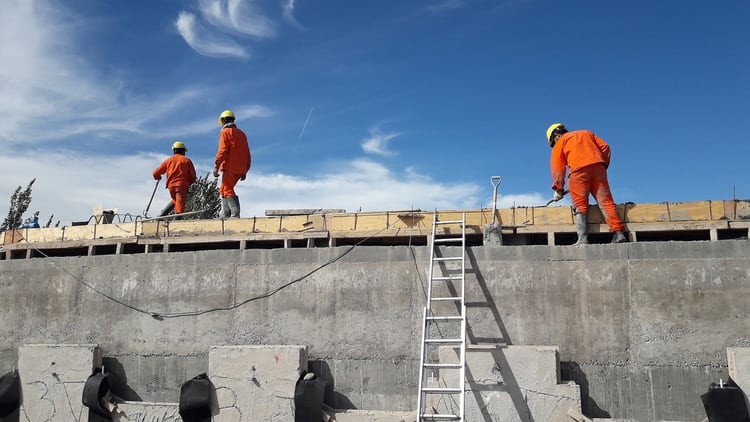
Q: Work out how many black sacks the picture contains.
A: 5